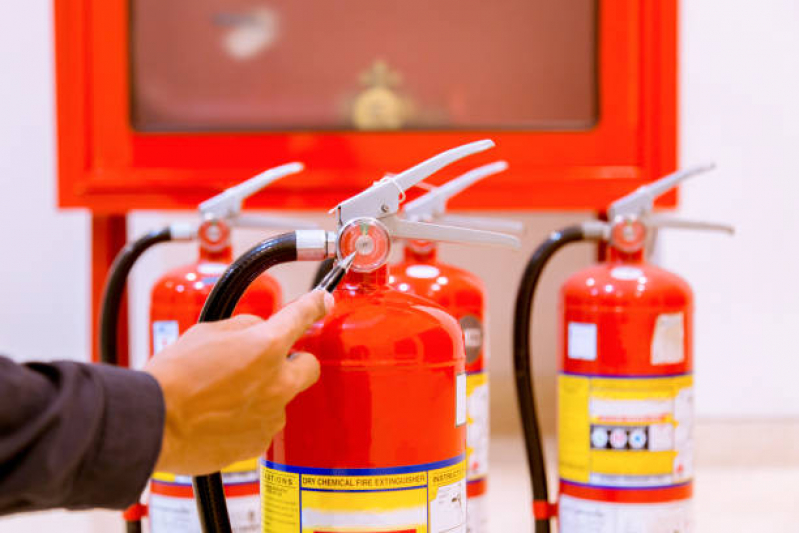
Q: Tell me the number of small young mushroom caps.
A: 0